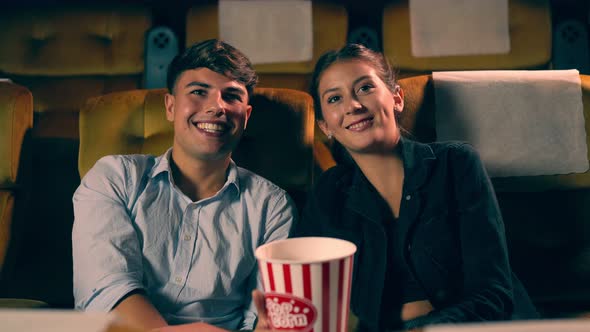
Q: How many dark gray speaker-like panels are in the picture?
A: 3